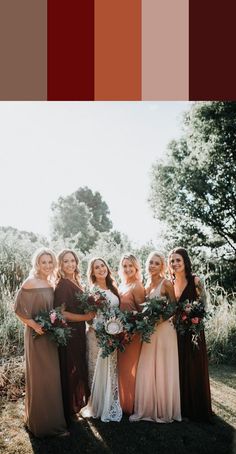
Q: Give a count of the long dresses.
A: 6